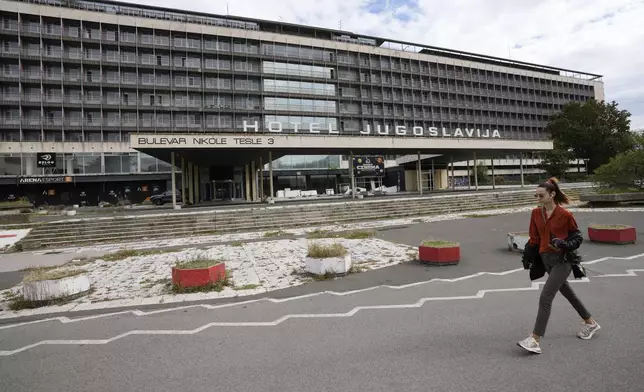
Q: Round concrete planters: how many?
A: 6